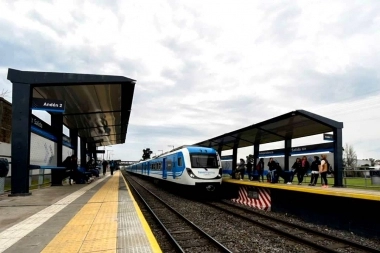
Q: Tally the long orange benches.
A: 0